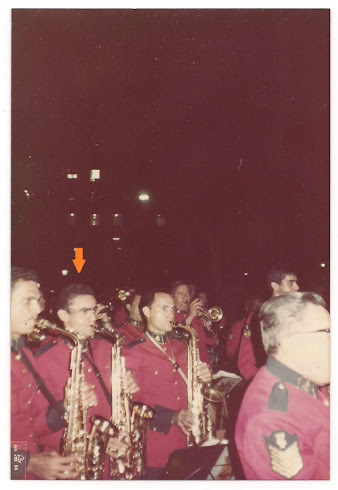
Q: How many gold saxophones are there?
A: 3